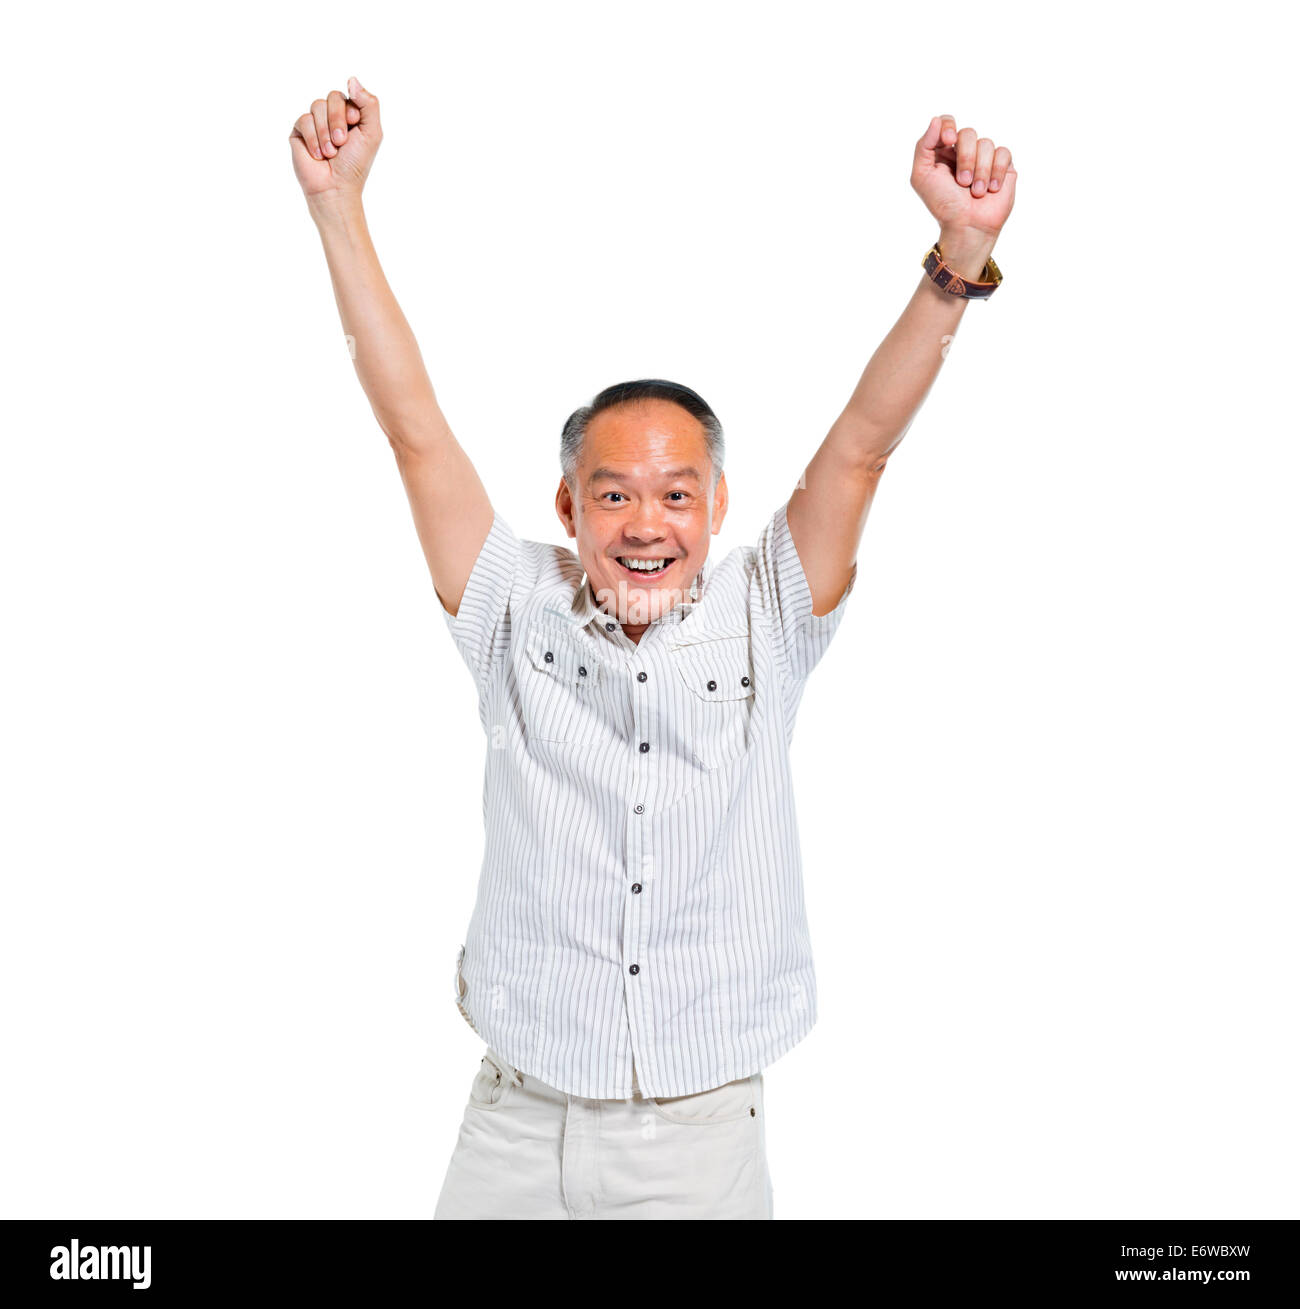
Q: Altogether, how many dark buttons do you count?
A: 9